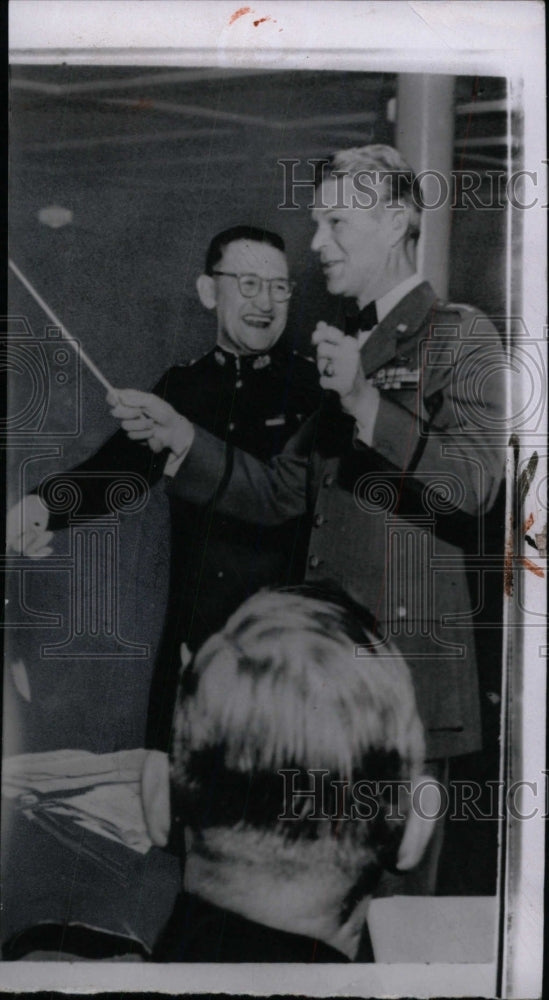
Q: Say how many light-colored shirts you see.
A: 1